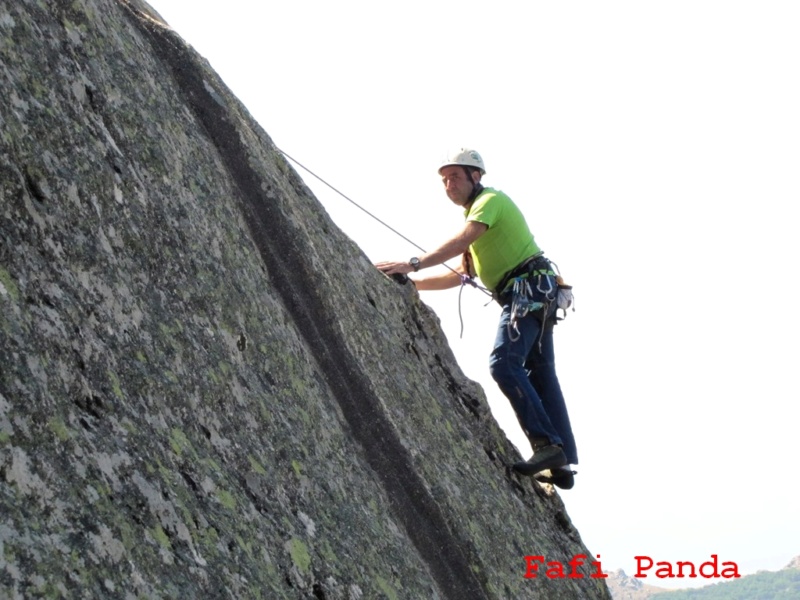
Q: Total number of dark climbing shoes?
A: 2